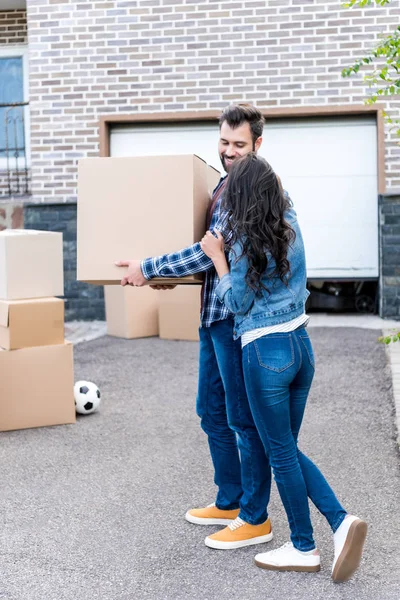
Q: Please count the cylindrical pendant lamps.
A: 0